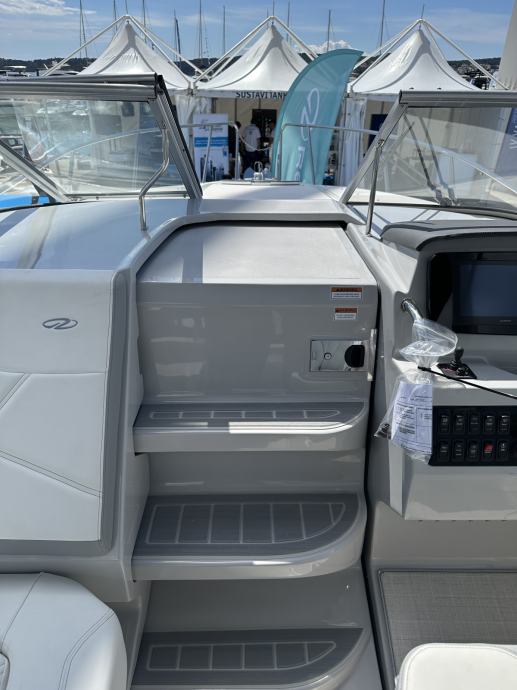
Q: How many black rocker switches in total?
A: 9